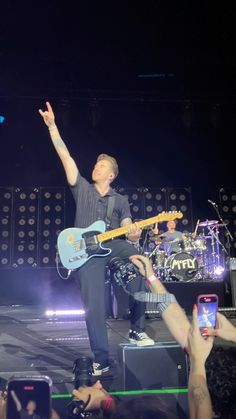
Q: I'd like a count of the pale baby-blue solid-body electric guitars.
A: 1